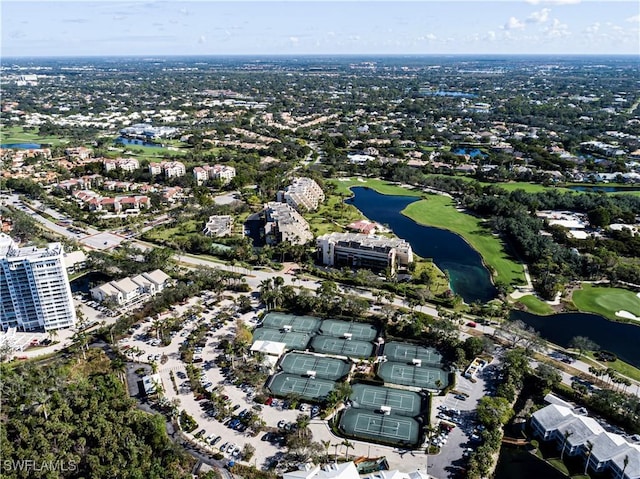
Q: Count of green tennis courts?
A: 10